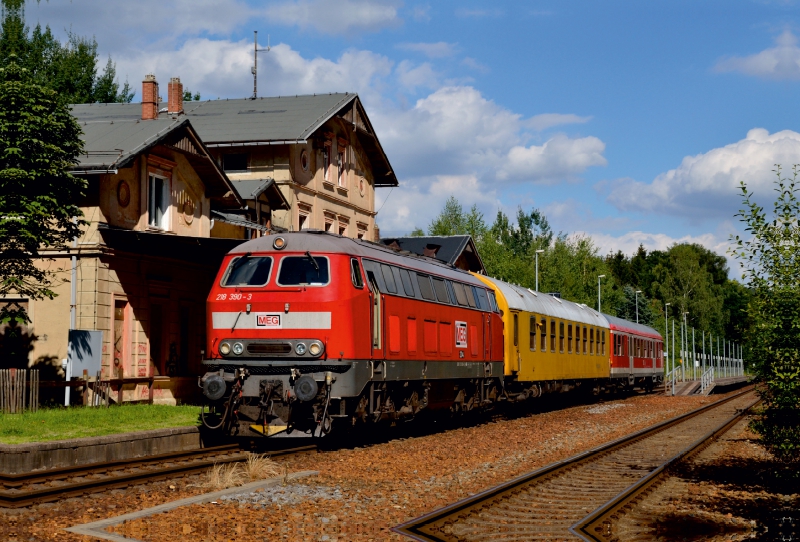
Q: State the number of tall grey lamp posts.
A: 5